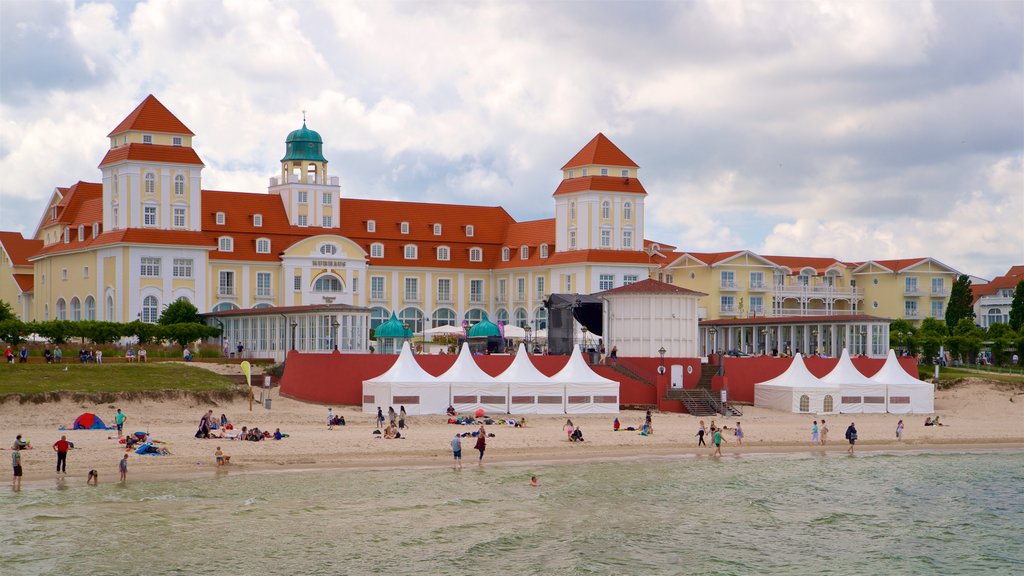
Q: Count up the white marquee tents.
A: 7